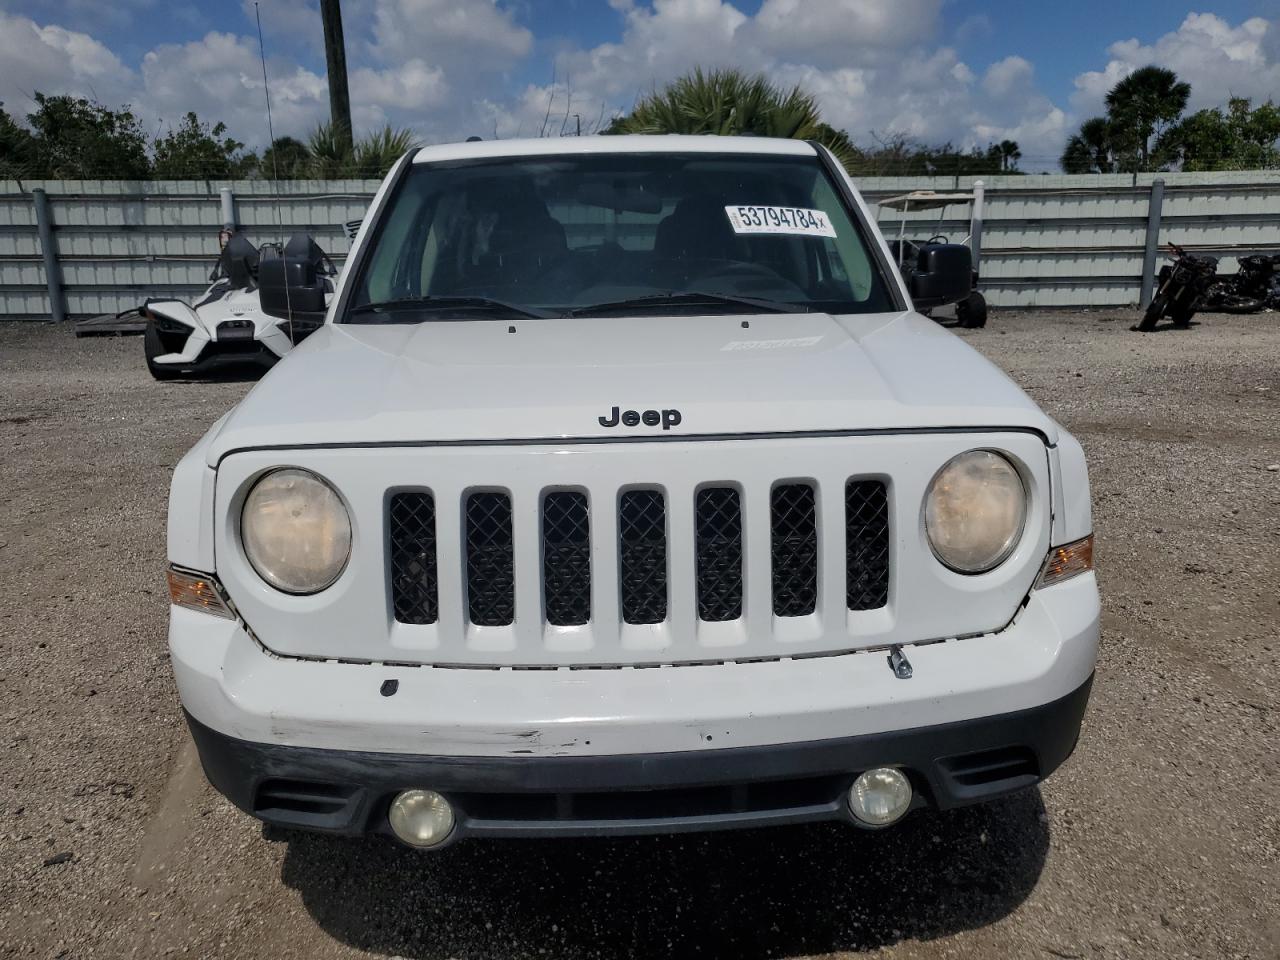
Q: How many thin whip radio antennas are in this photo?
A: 1